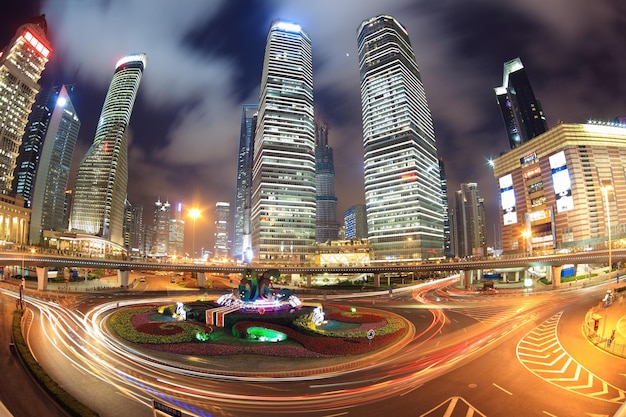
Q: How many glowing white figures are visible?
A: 2